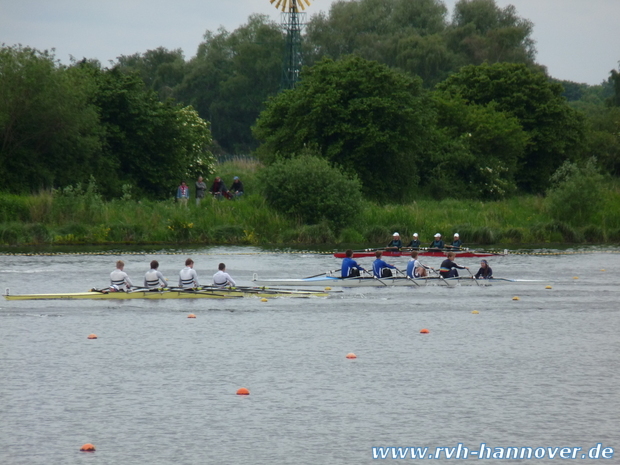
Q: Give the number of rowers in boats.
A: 13